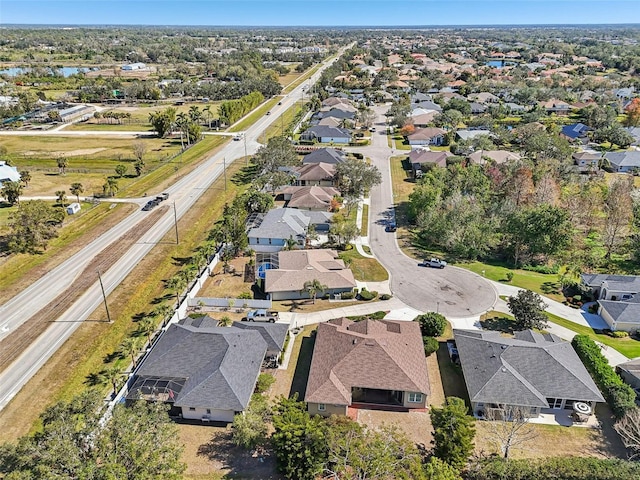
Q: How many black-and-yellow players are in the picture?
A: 0